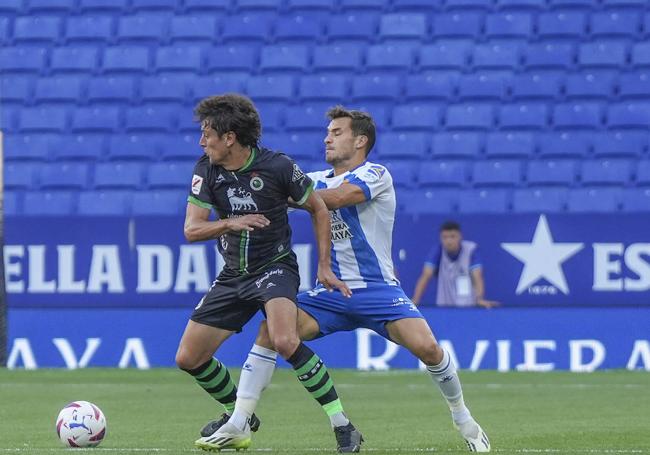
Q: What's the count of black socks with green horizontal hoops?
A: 2